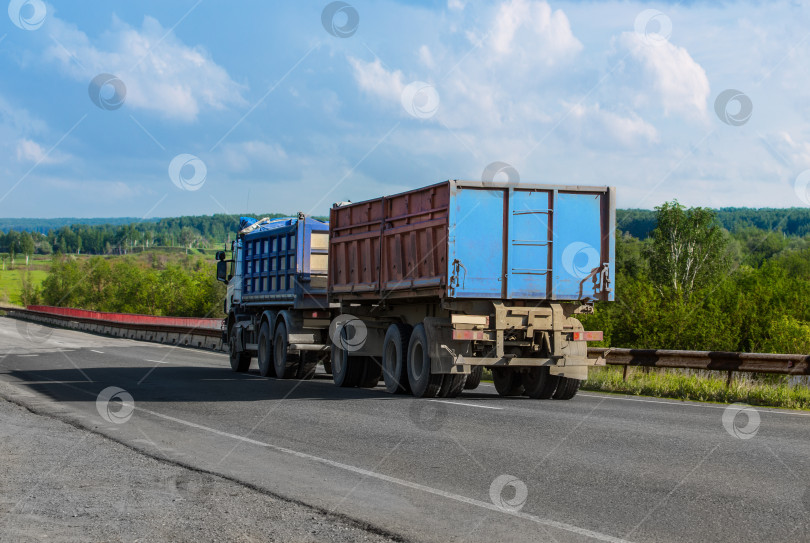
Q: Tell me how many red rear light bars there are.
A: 2